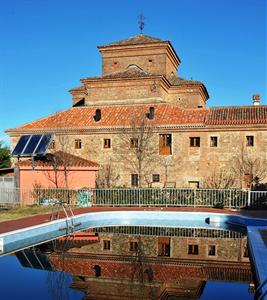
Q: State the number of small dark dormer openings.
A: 2